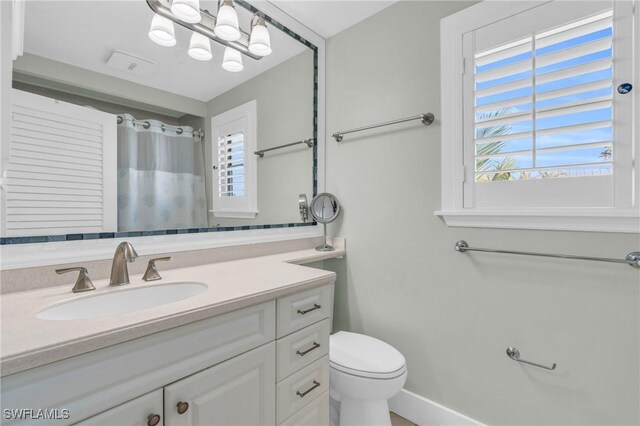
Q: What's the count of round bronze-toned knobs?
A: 2